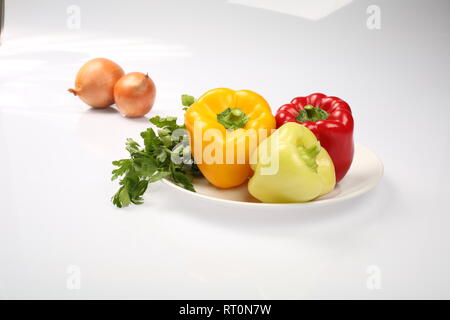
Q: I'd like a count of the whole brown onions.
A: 2